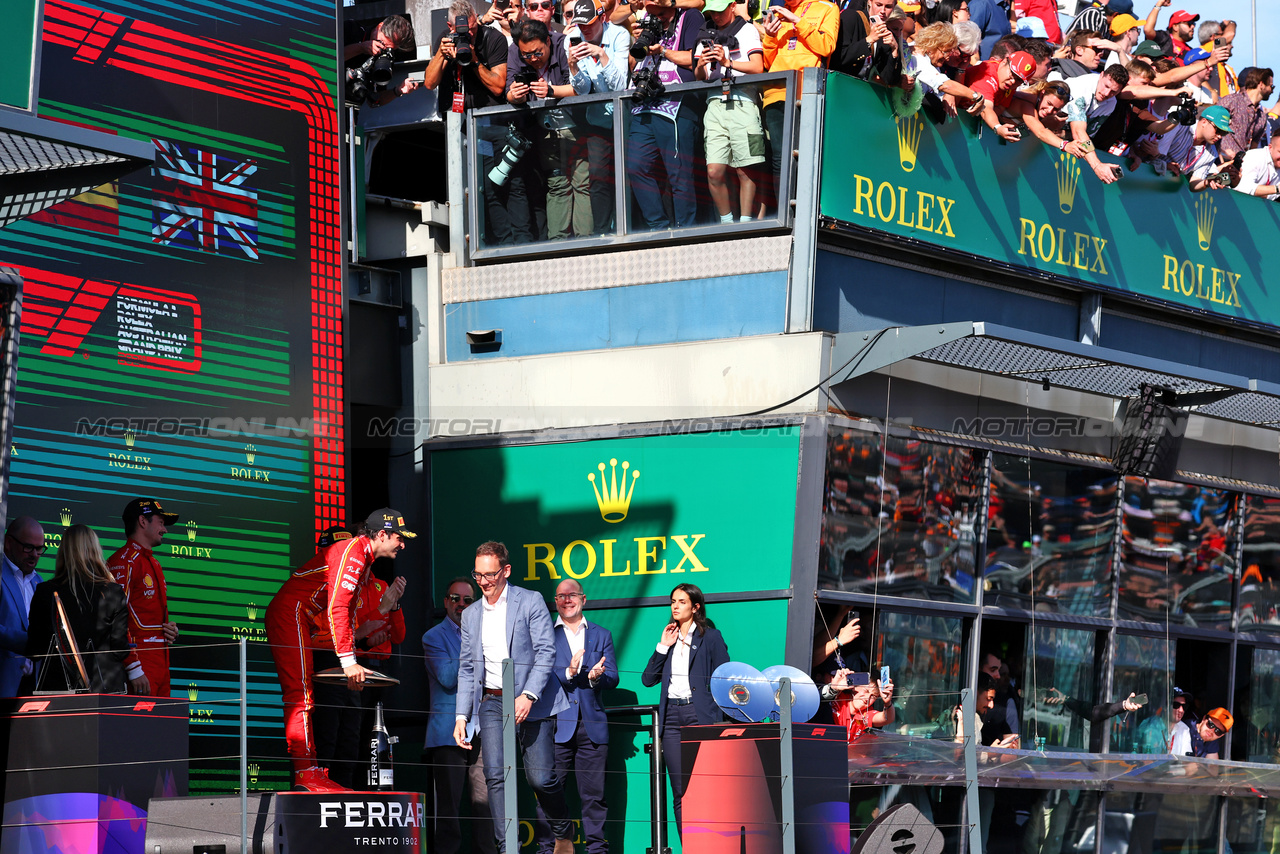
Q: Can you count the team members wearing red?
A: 3